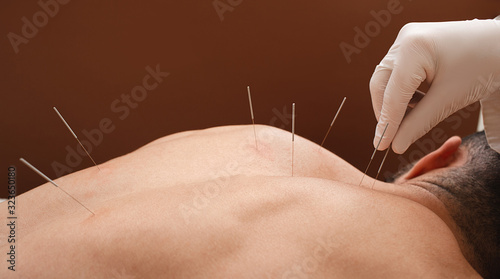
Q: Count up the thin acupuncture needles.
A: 7